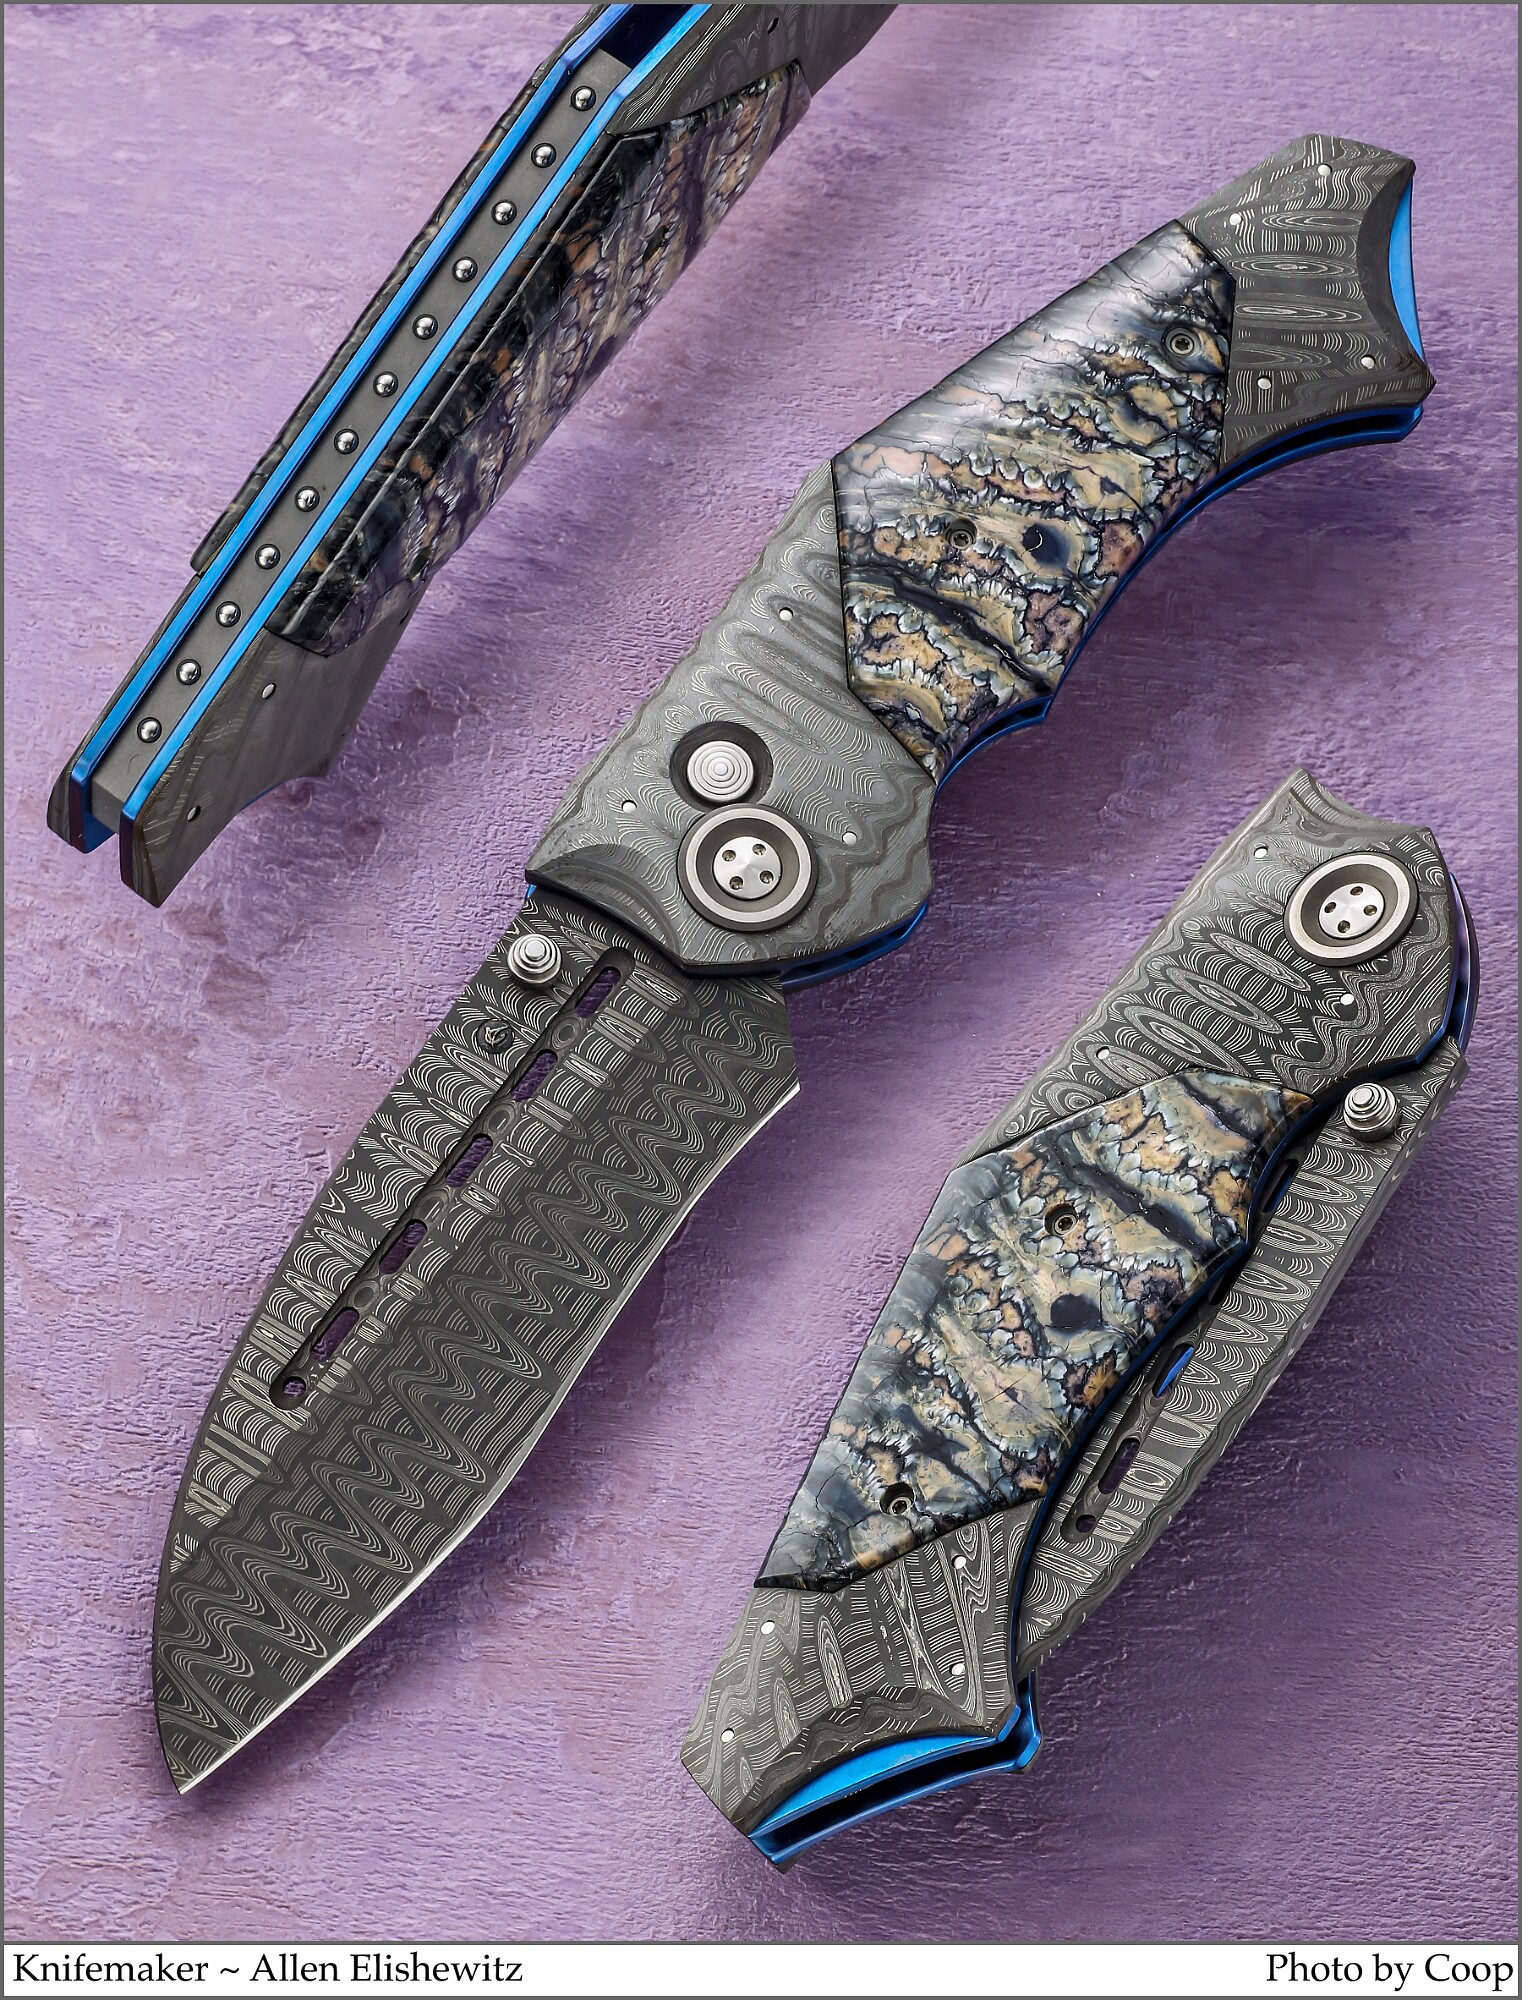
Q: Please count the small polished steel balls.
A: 12